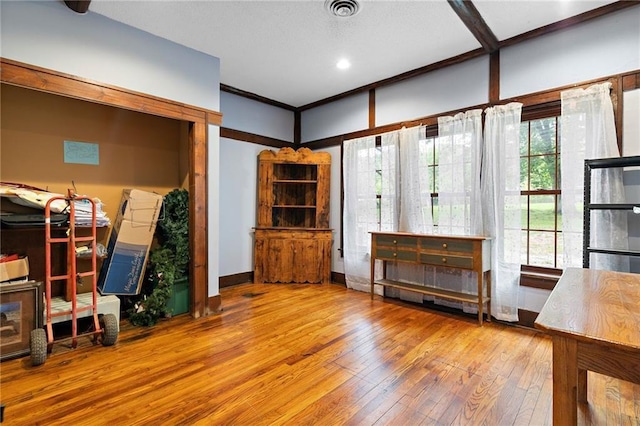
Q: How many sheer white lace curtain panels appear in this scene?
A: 6